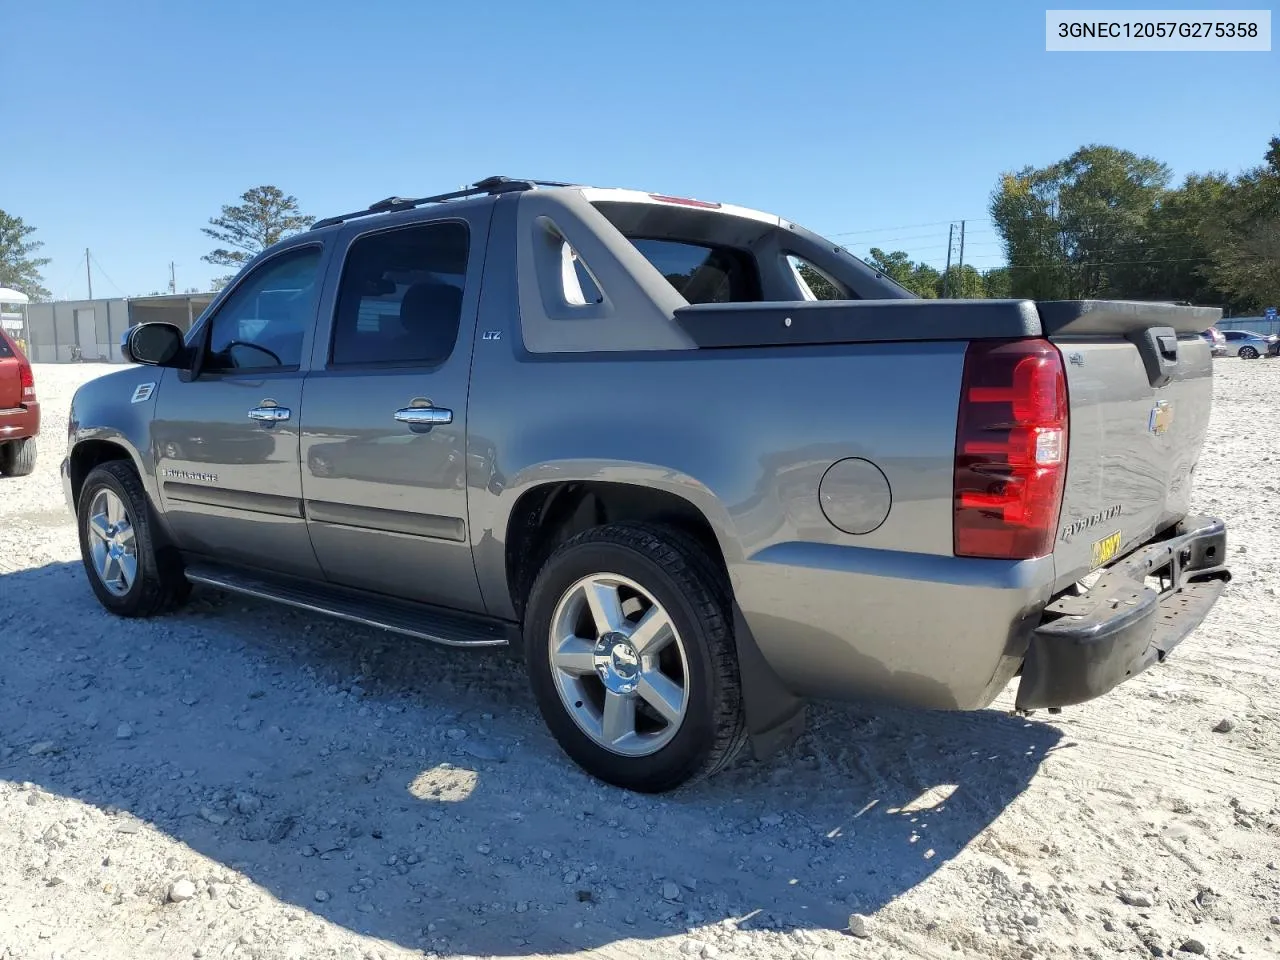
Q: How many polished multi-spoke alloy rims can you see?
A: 2